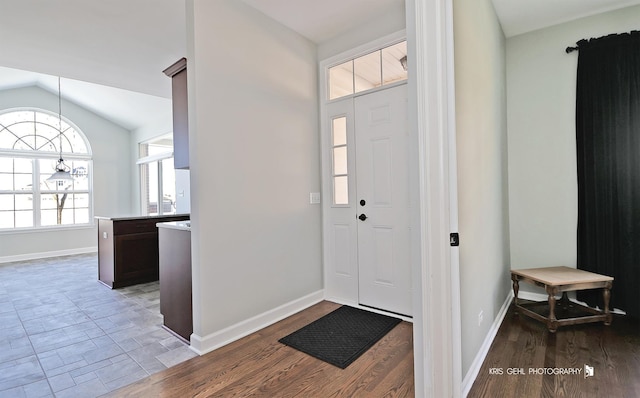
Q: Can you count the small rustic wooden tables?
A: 1